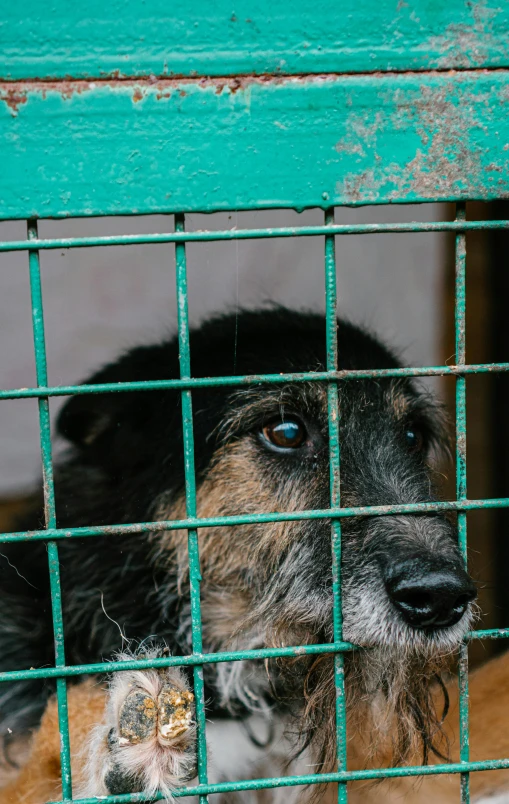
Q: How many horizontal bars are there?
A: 5